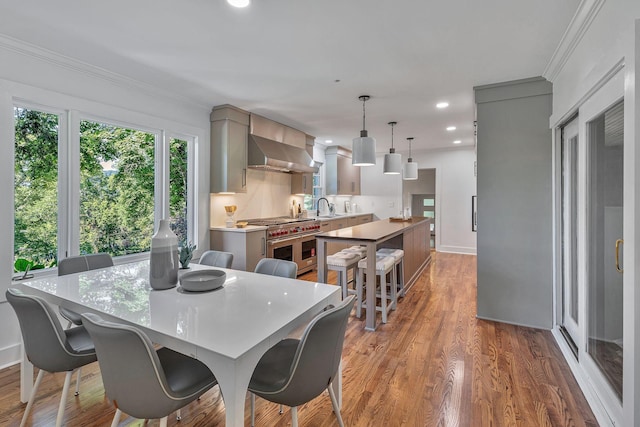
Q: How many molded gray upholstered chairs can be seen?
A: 6